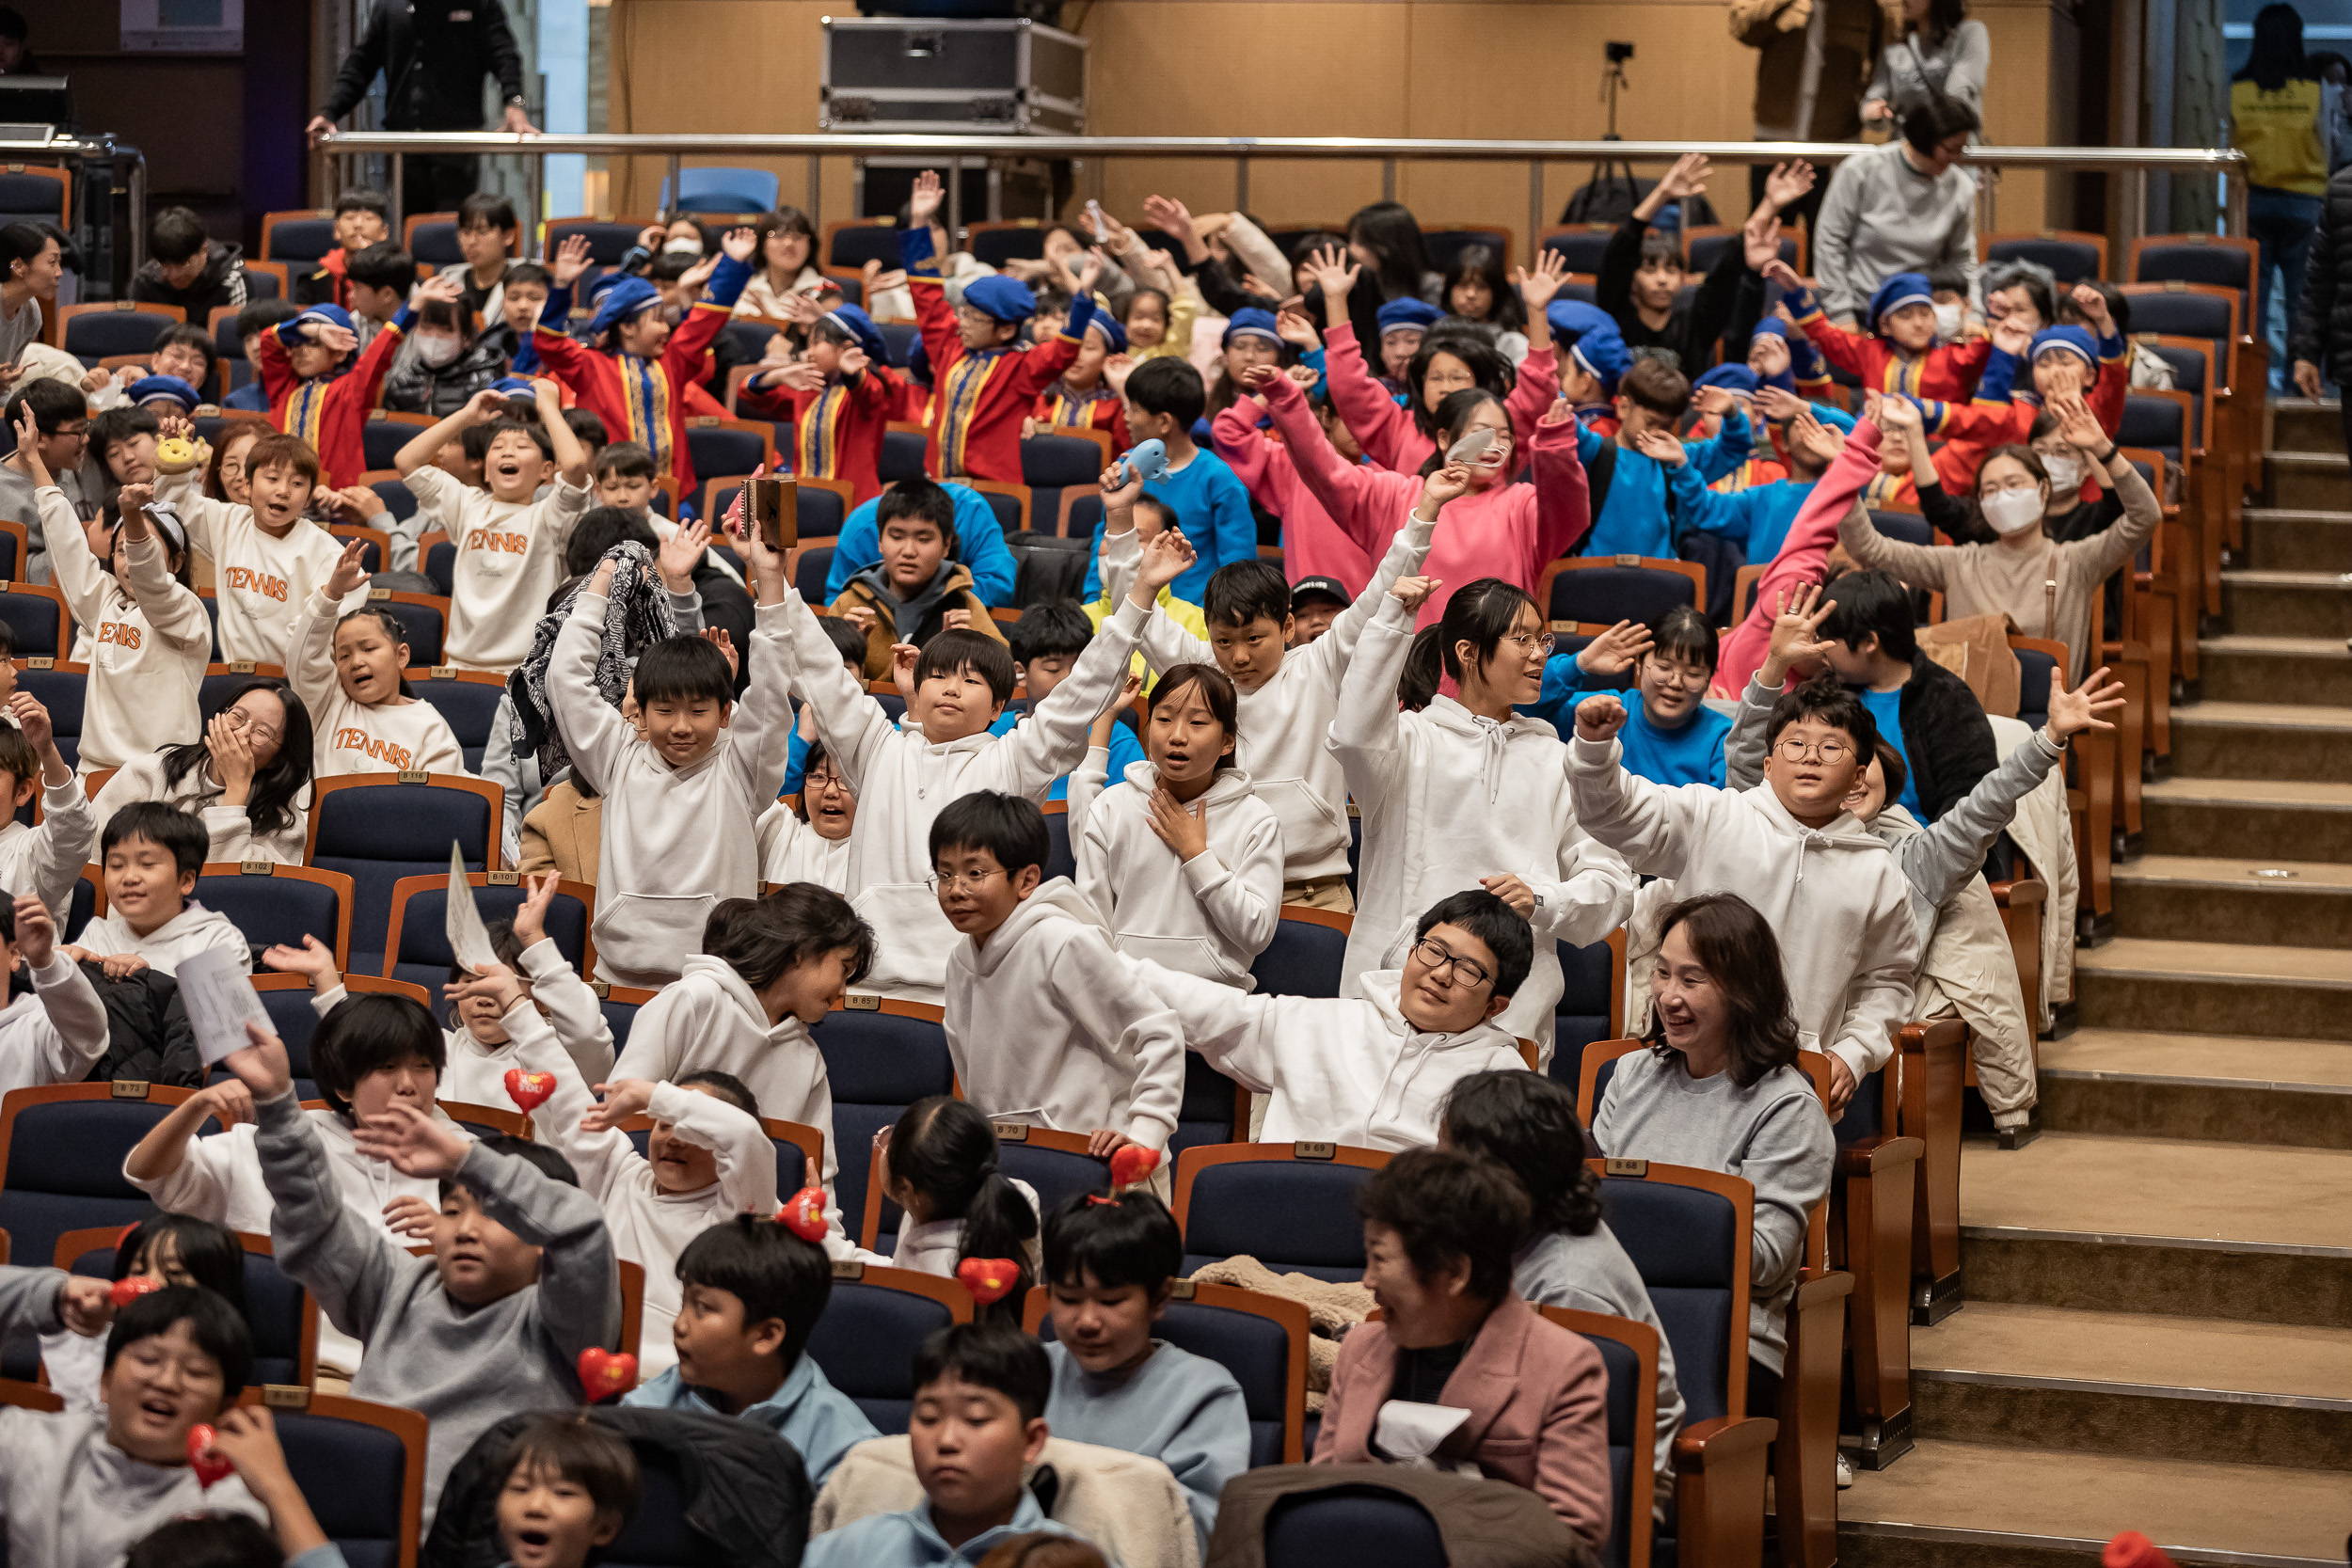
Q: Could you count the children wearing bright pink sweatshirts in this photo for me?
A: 4